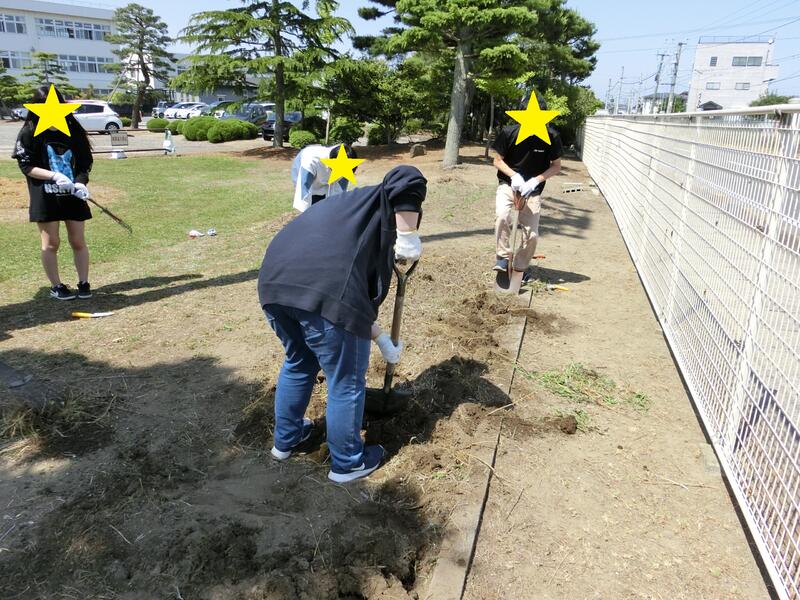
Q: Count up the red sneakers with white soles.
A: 0